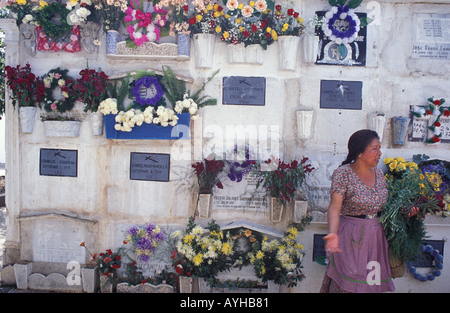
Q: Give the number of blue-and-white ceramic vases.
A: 2